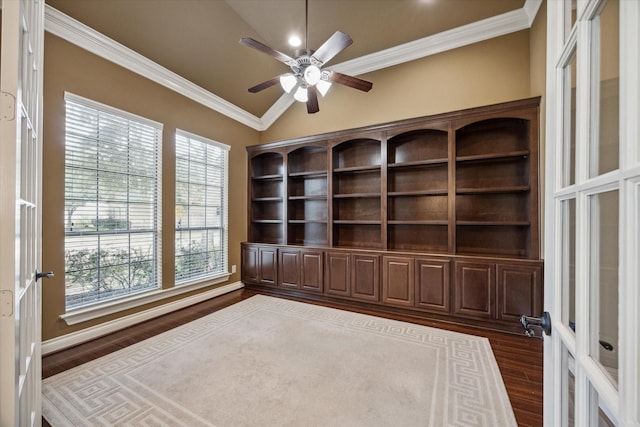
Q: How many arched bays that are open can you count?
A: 5